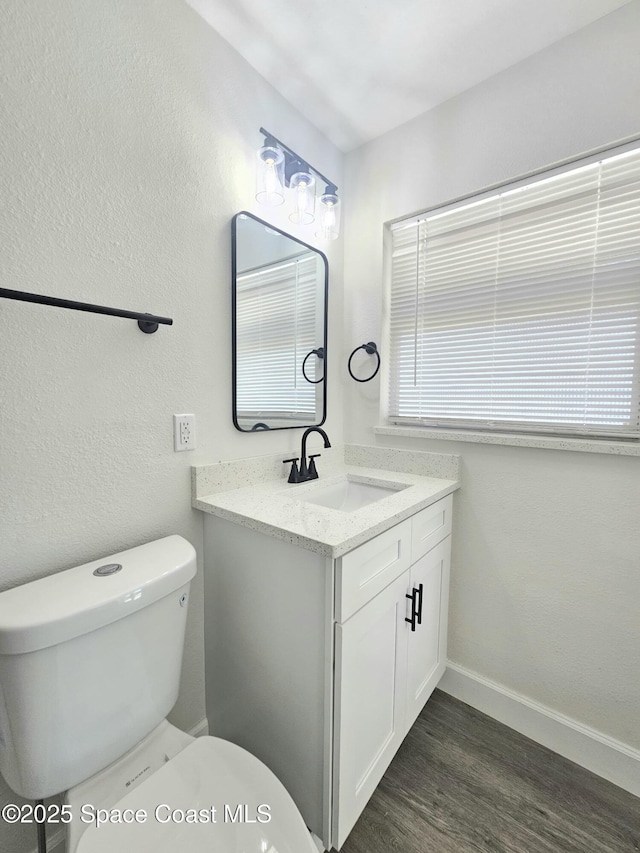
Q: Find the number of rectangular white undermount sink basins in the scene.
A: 1